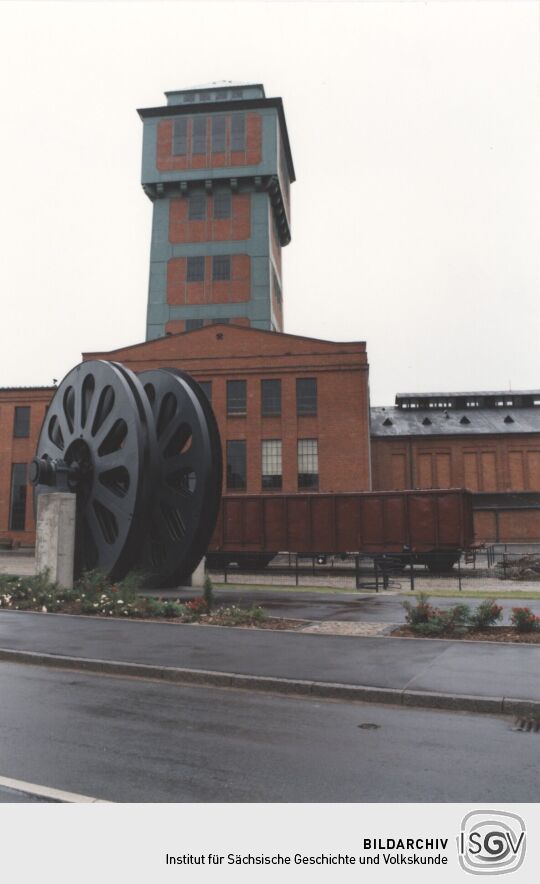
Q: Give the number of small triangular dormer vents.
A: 4